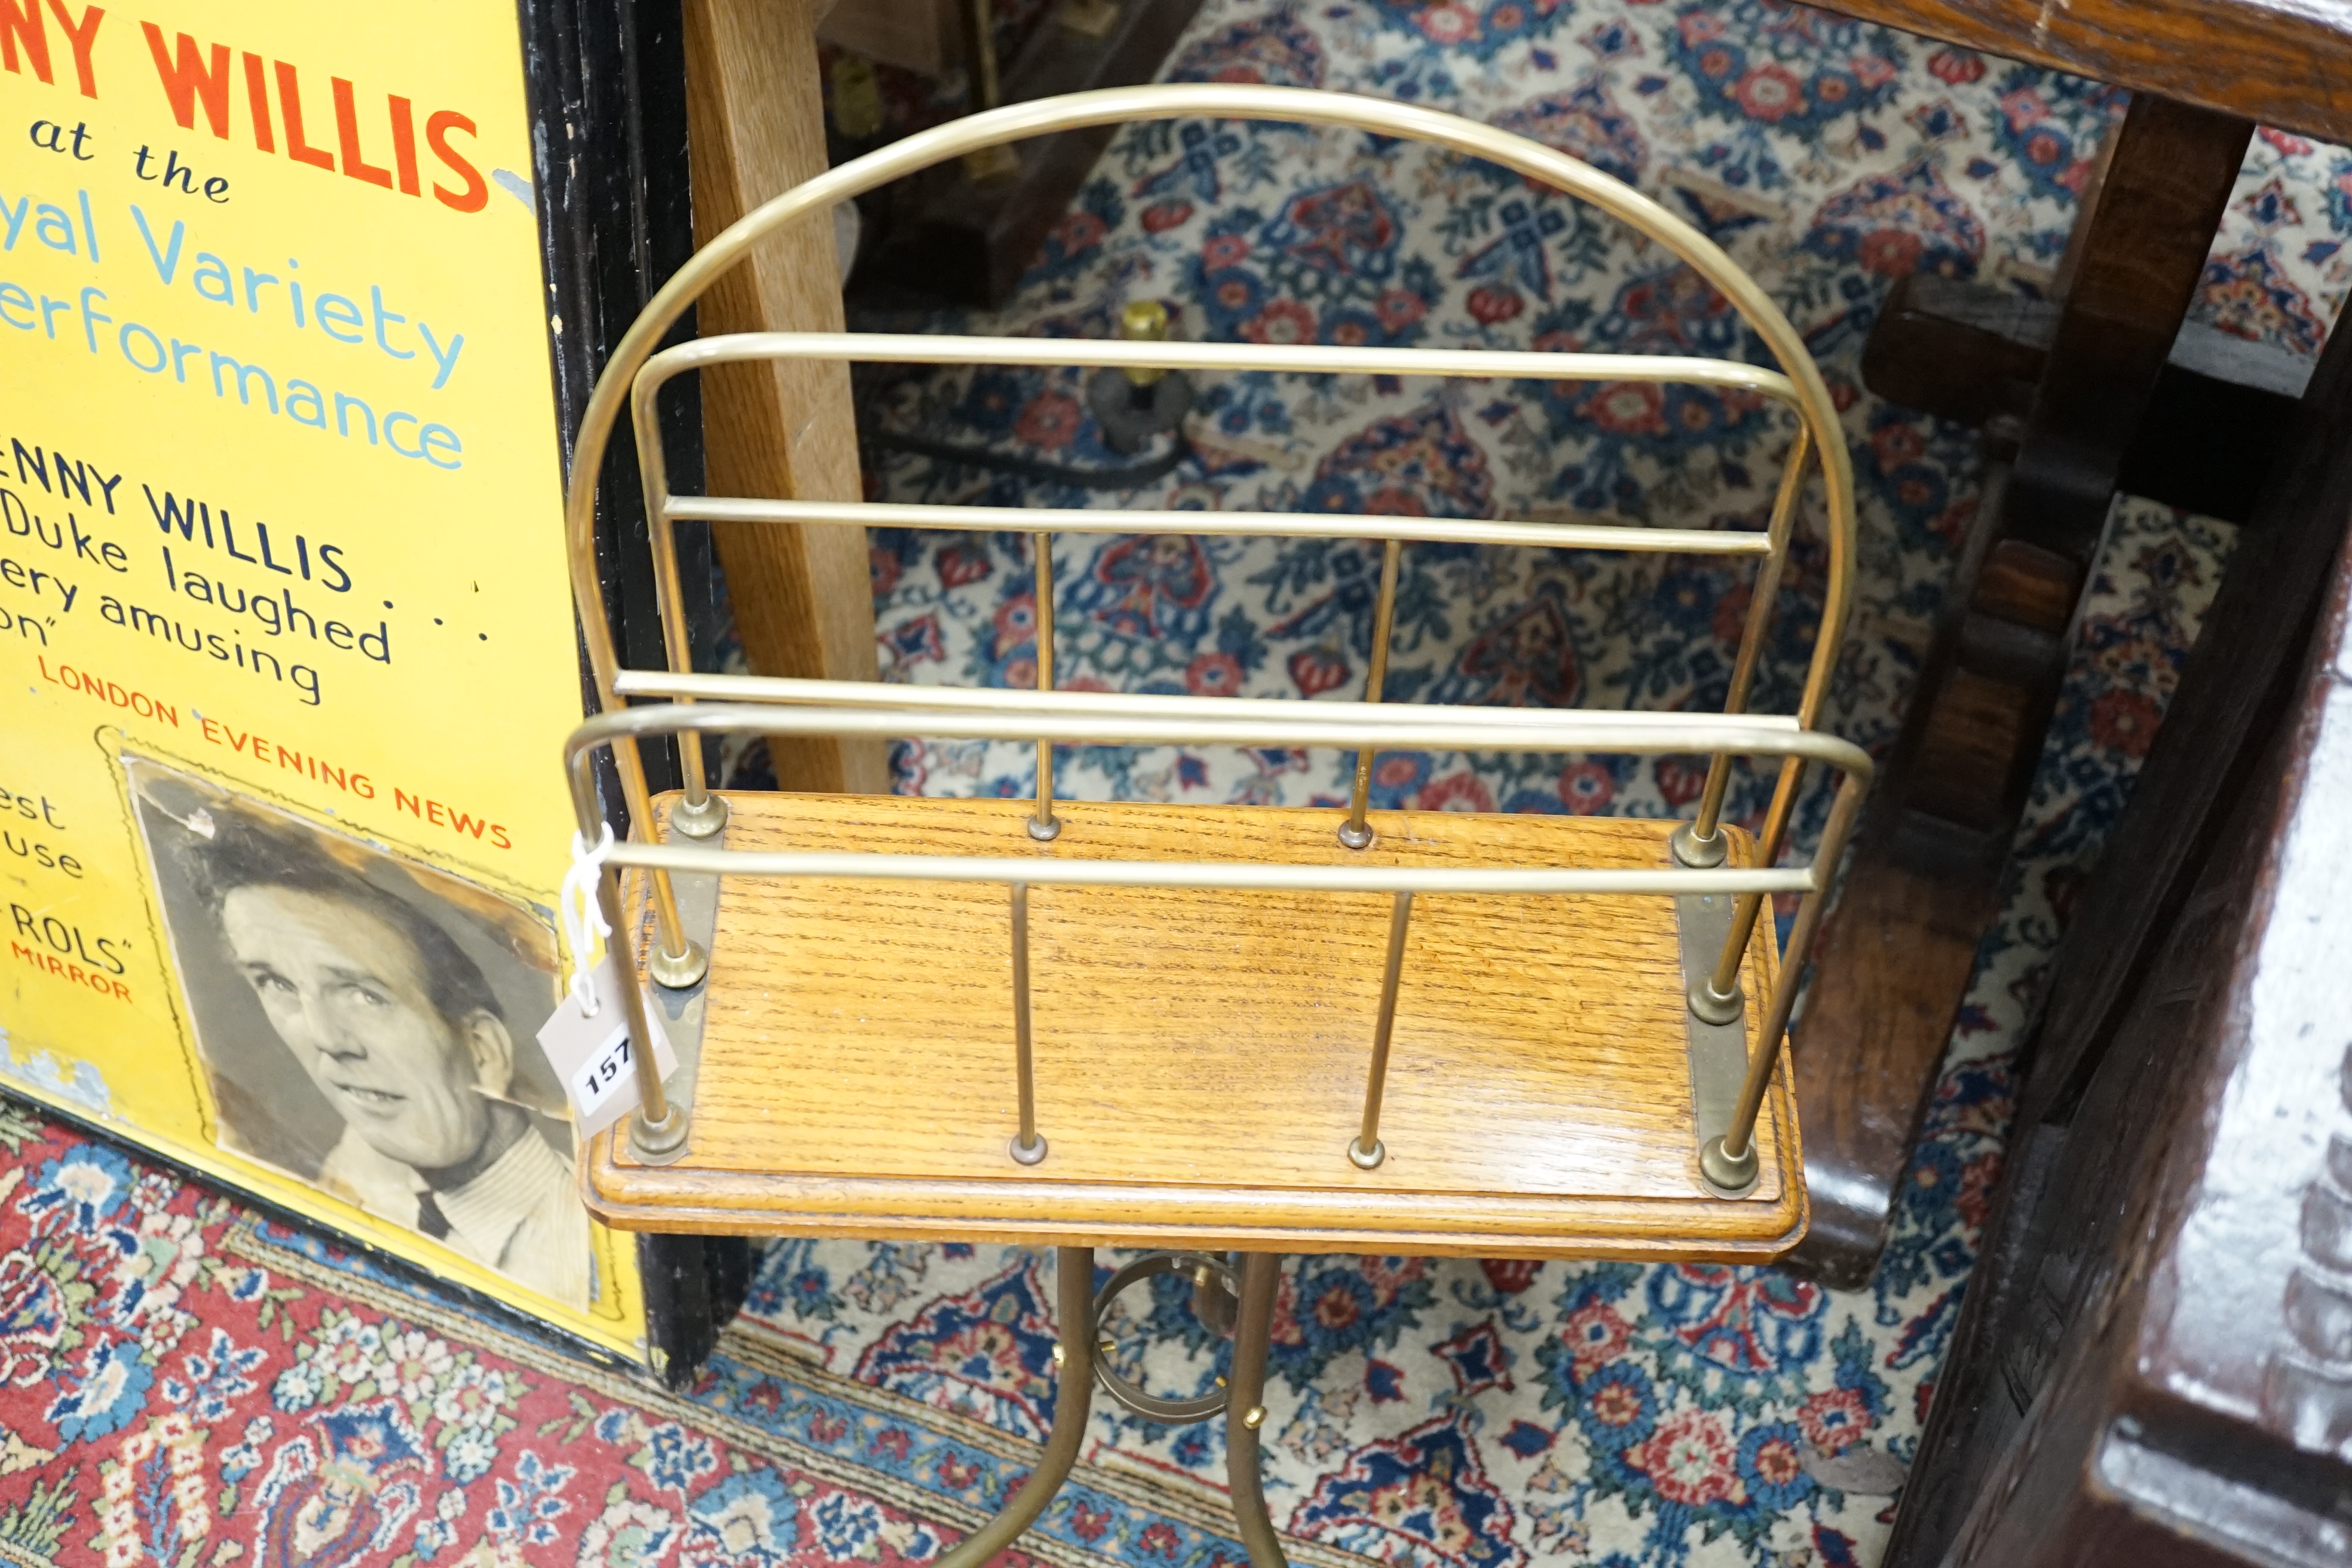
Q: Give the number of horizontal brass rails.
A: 5